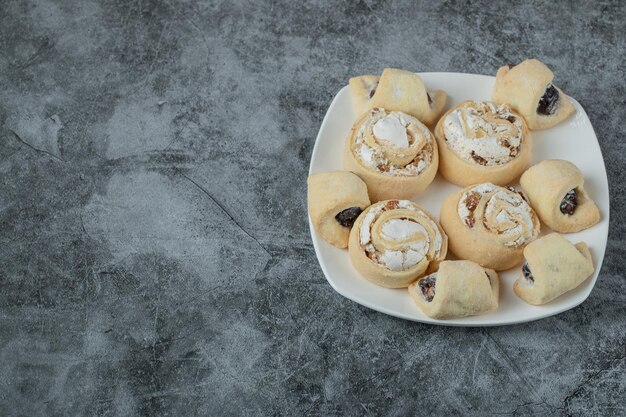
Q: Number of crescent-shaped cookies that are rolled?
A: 6